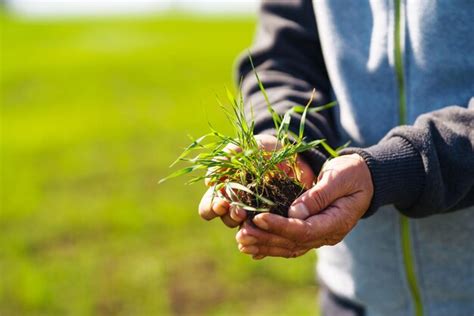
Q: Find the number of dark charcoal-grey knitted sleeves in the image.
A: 2